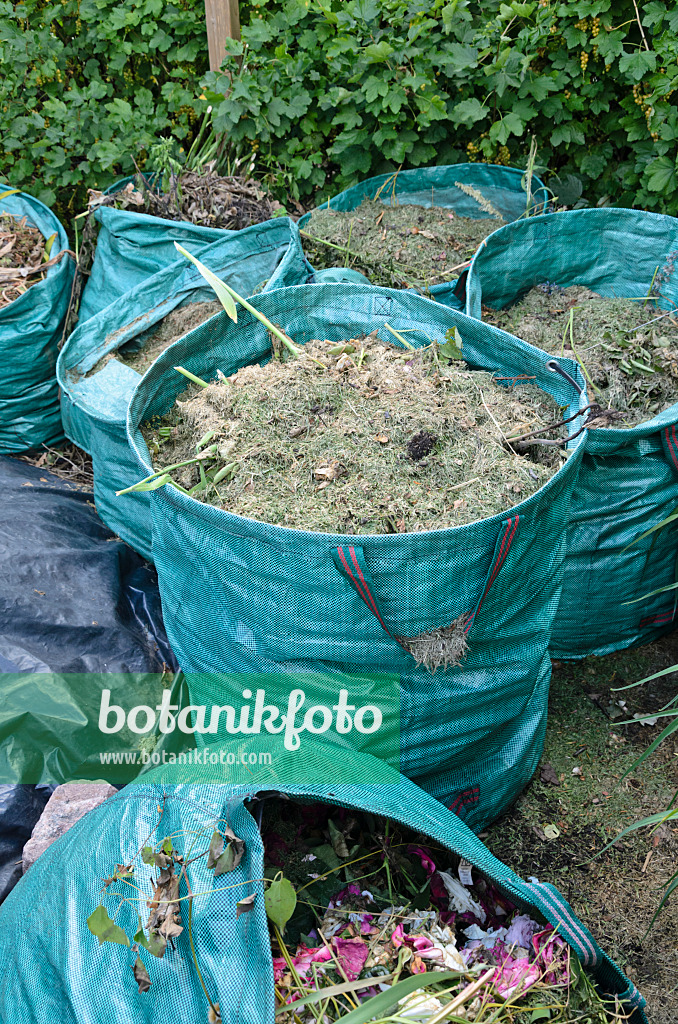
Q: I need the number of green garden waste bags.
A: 7